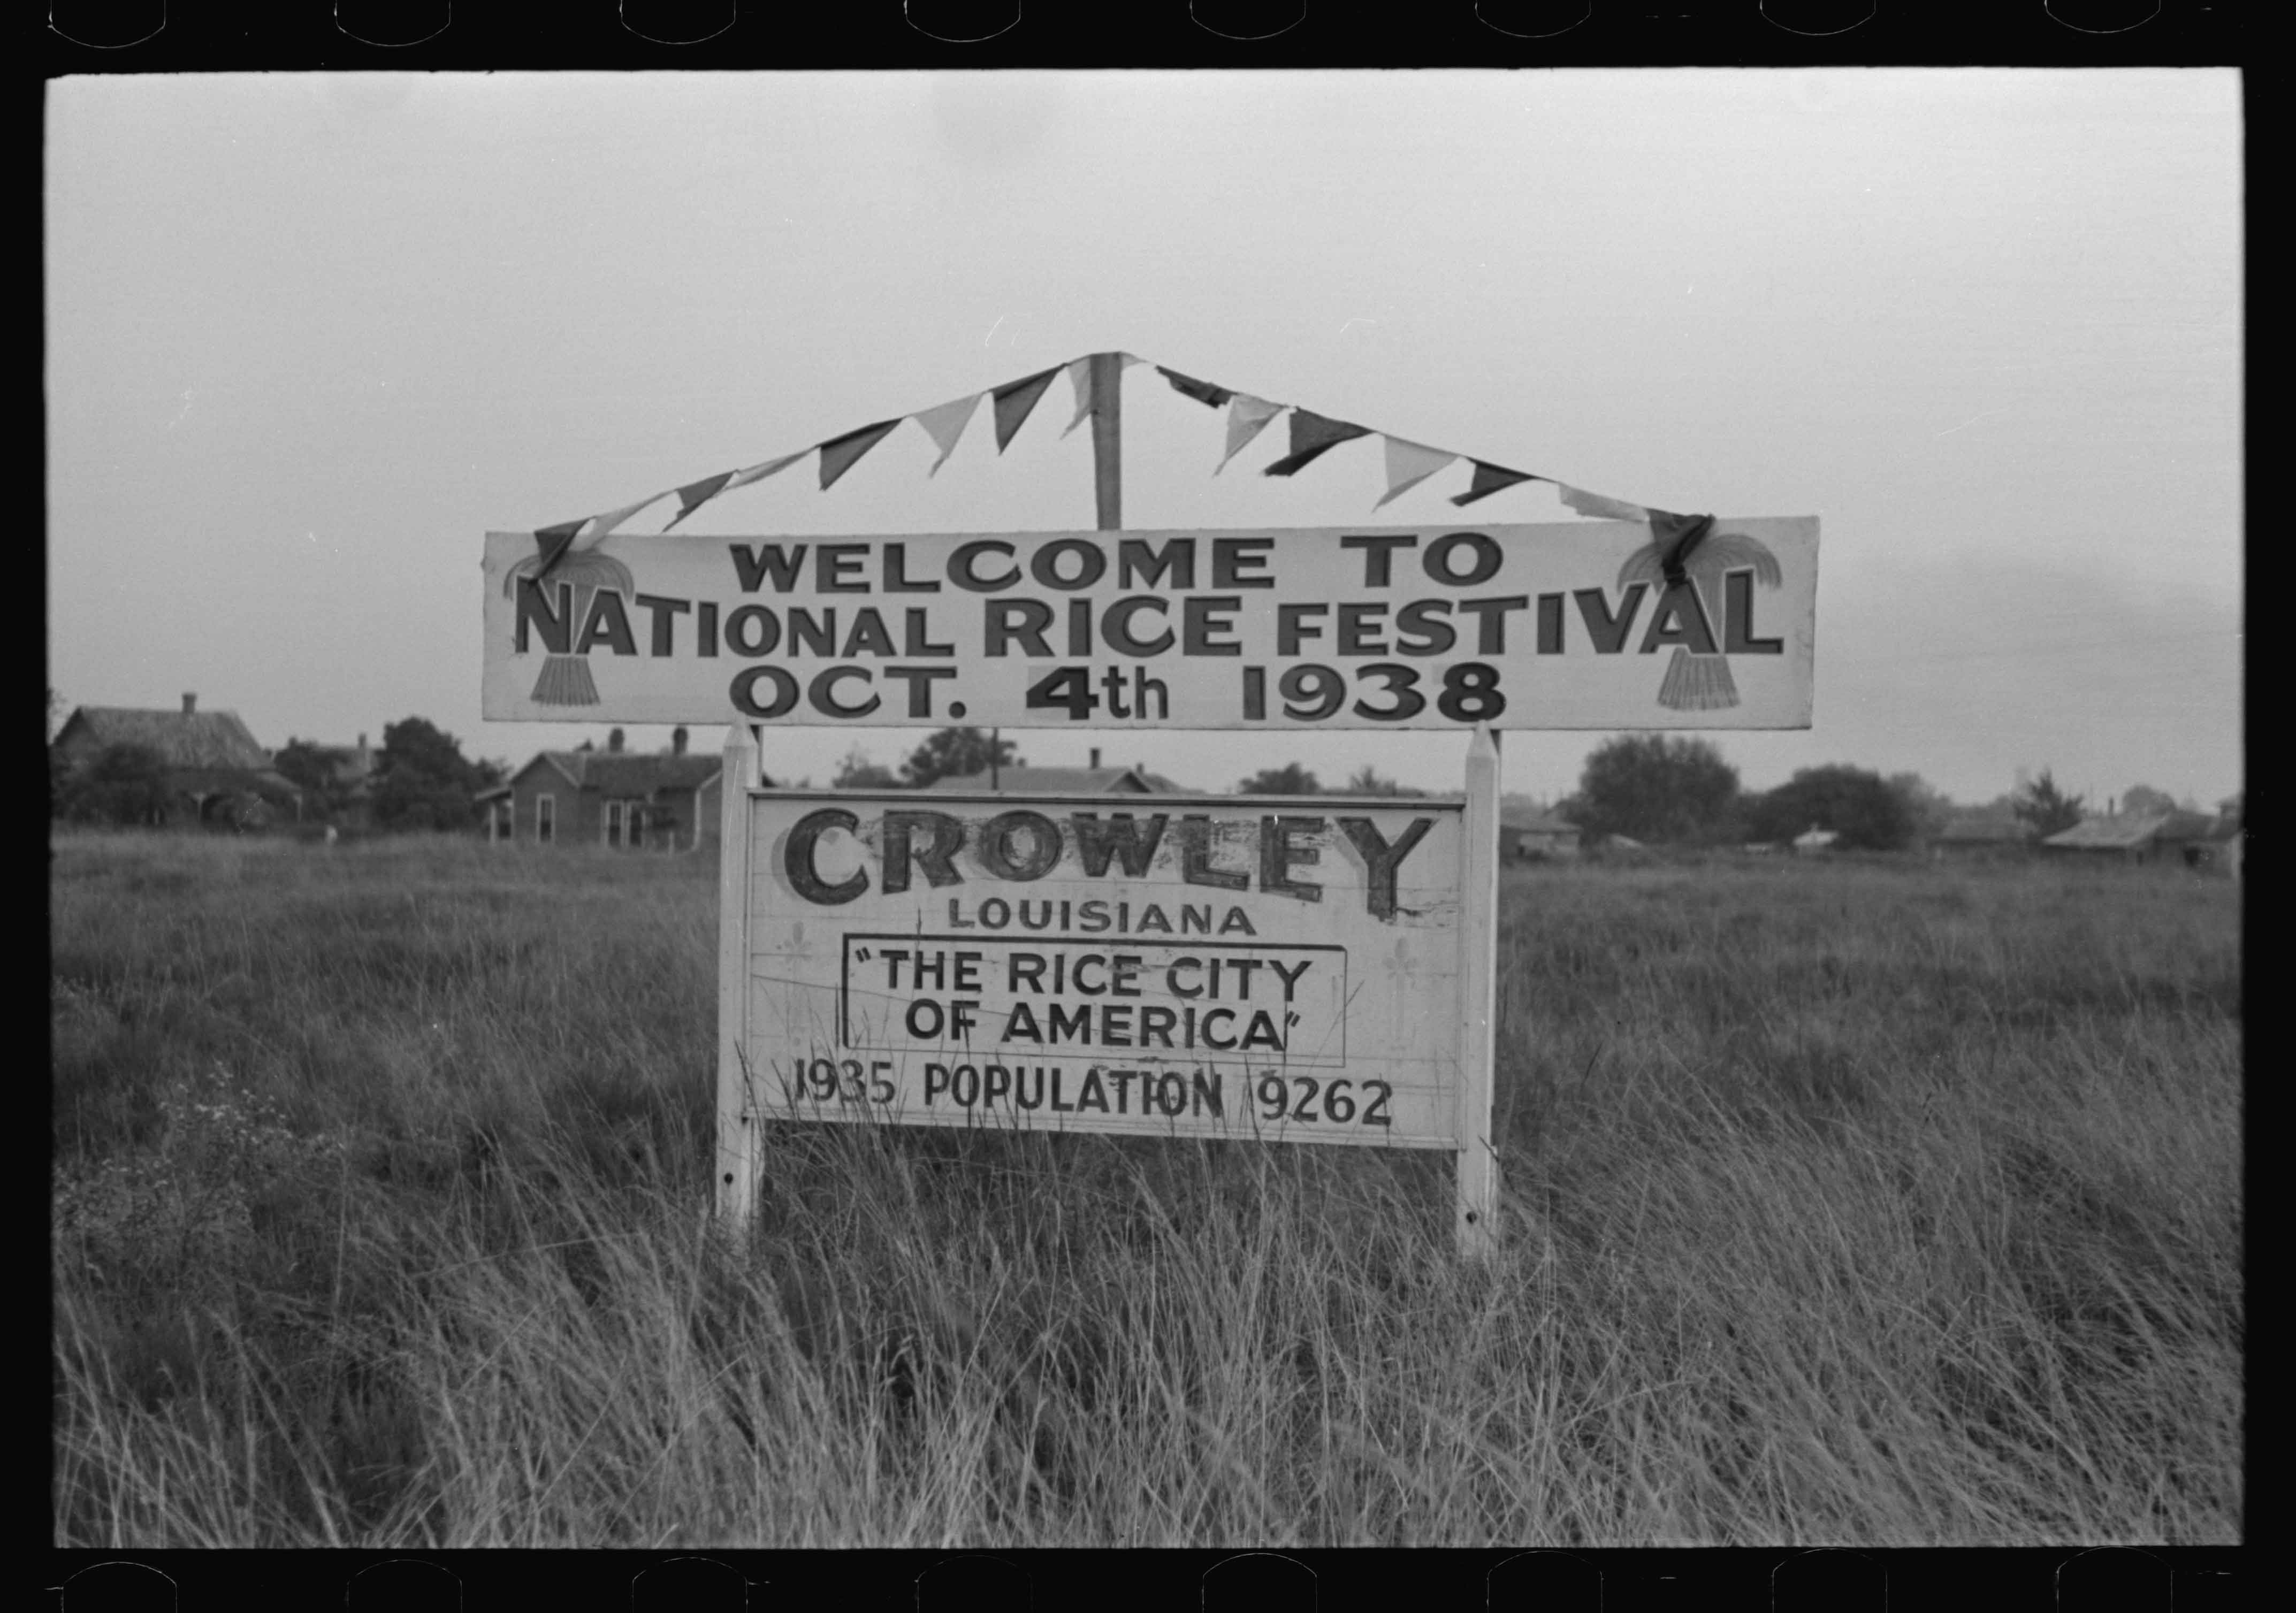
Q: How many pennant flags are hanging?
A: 15